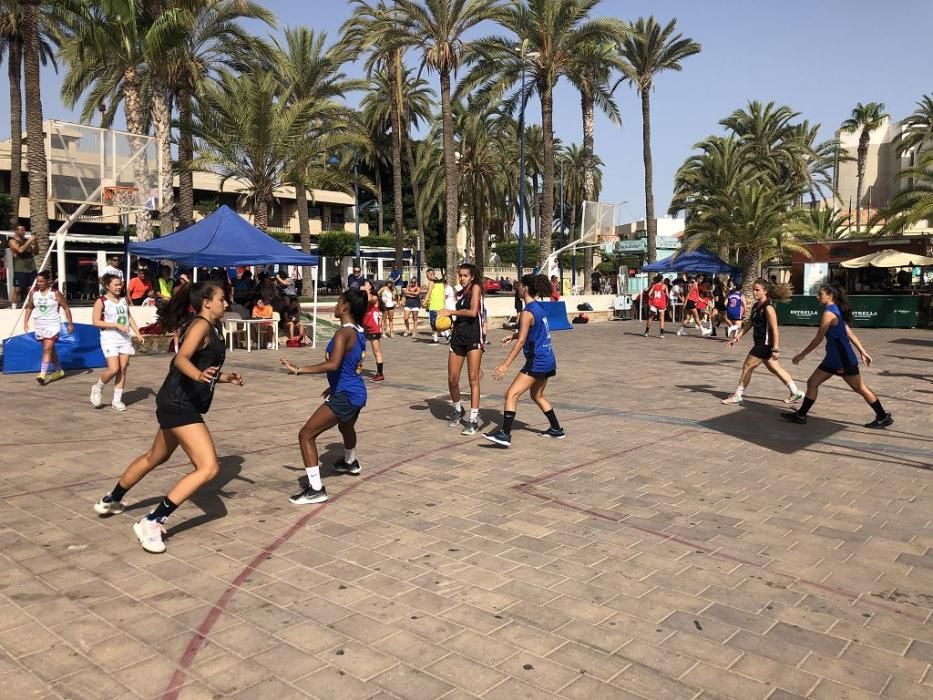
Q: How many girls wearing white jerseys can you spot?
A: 2